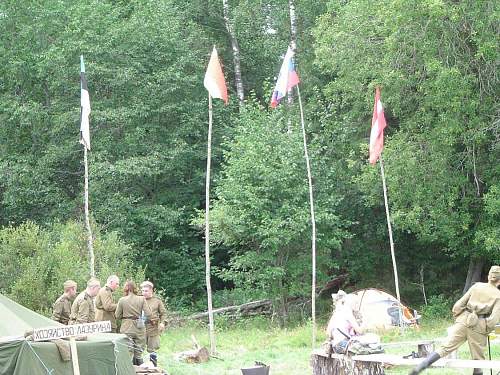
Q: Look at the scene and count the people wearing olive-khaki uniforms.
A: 6